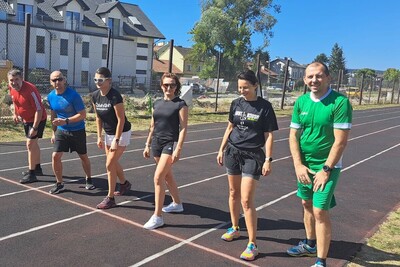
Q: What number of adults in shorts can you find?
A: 6